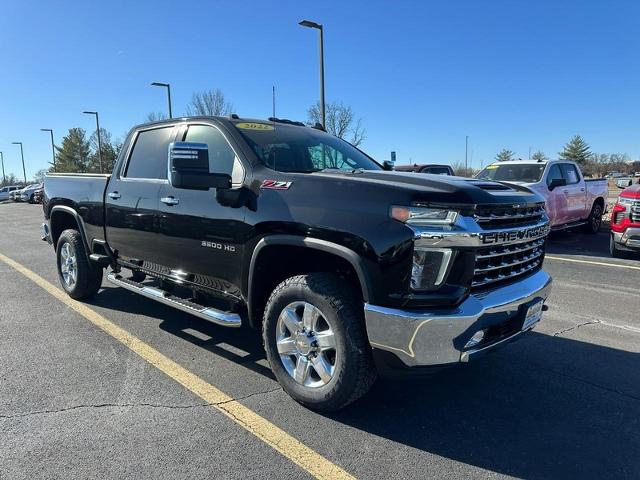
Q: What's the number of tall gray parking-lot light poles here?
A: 6